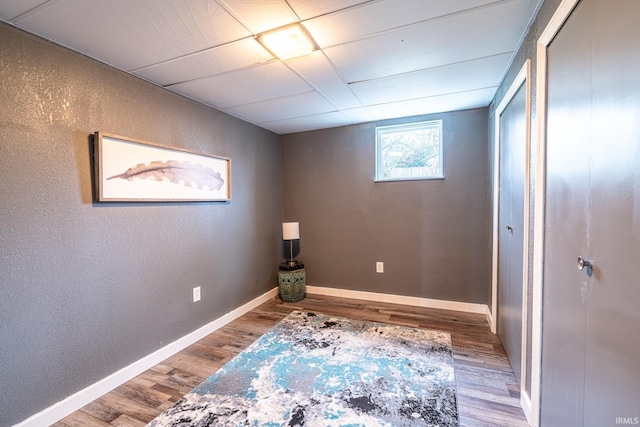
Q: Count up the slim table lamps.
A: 1